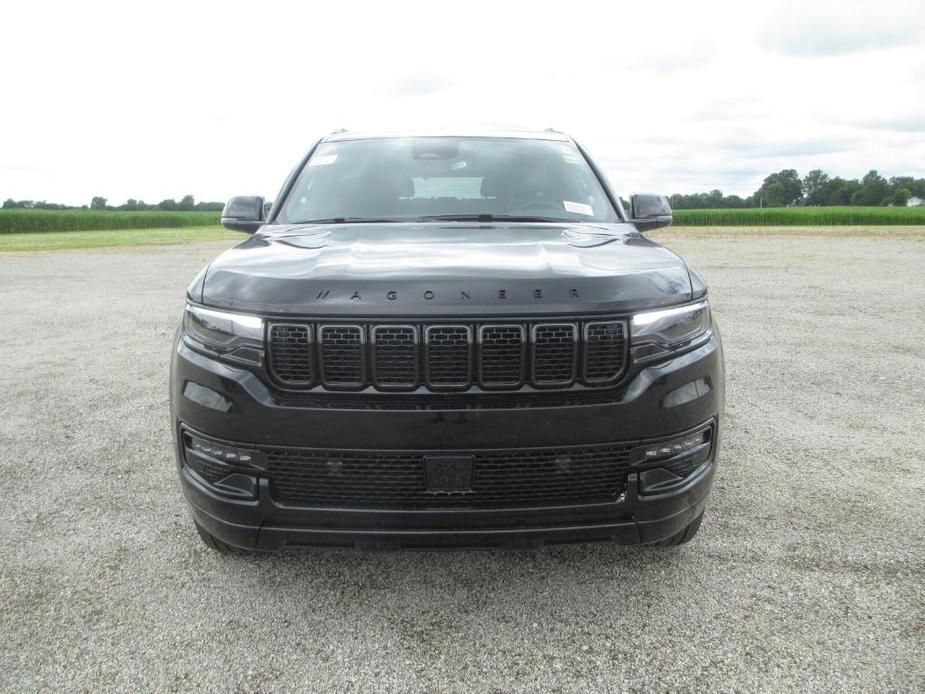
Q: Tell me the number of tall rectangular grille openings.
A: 7